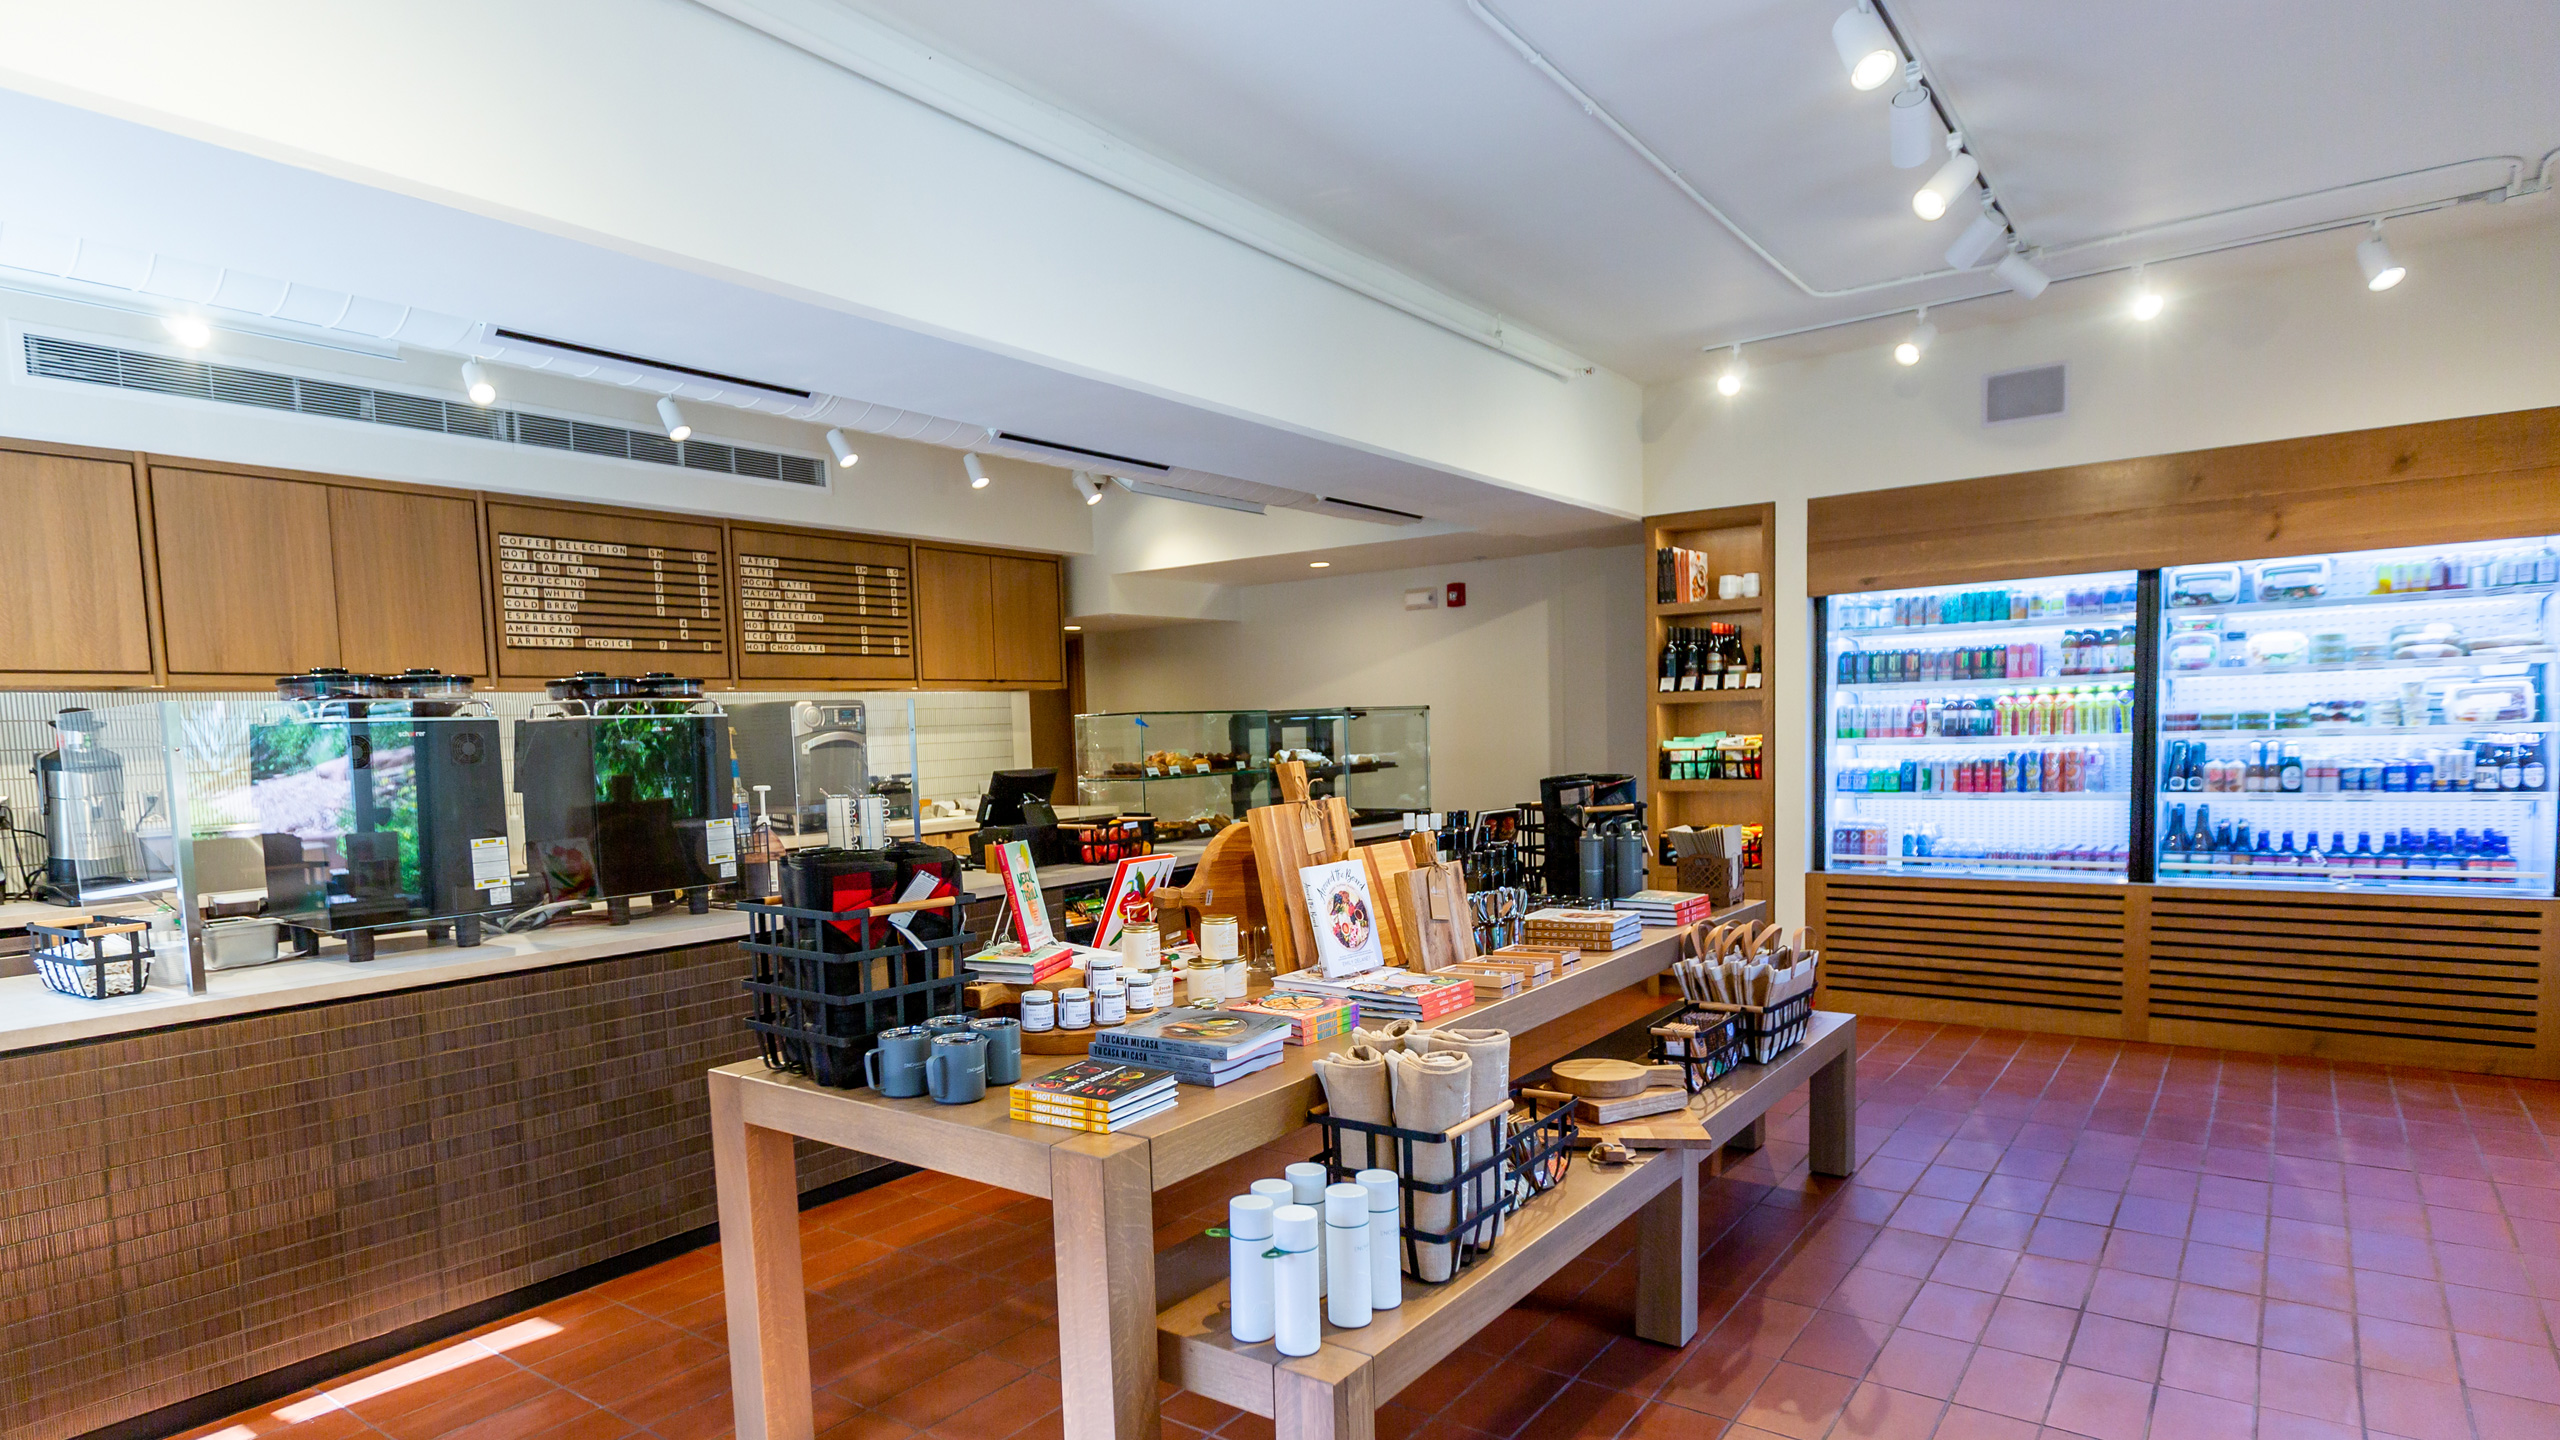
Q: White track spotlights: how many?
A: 15